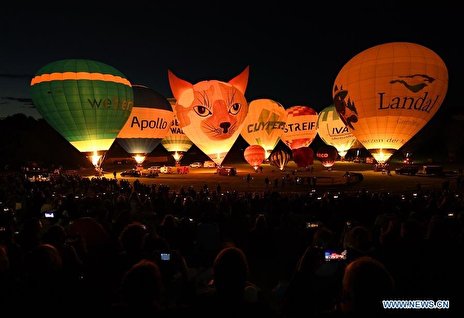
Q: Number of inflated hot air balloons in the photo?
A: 12